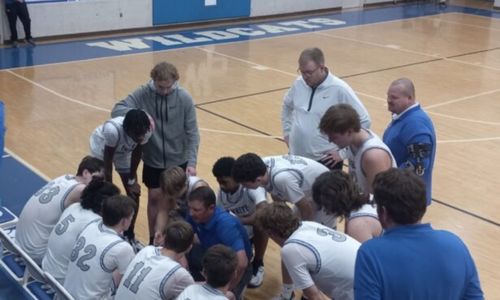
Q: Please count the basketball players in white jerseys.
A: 12